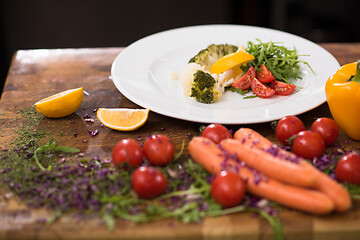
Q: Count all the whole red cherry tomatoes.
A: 9